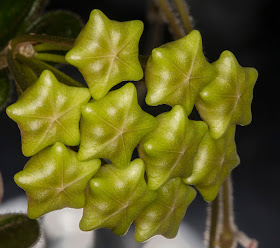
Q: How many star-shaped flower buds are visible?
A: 10